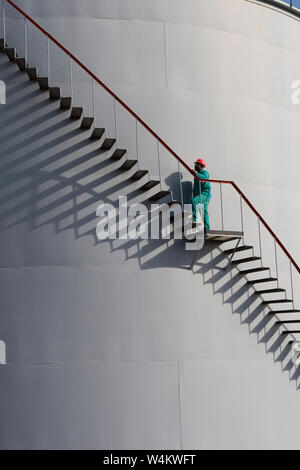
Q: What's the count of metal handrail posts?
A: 15